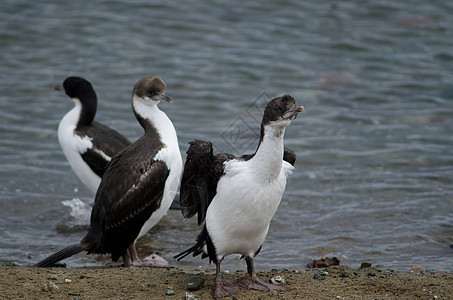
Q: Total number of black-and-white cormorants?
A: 3